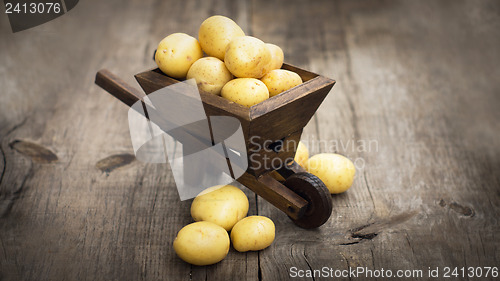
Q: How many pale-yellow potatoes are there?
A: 12